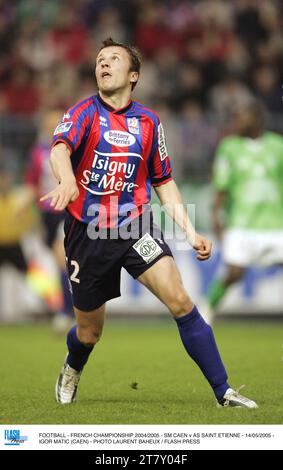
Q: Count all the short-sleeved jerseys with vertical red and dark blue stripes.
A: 1